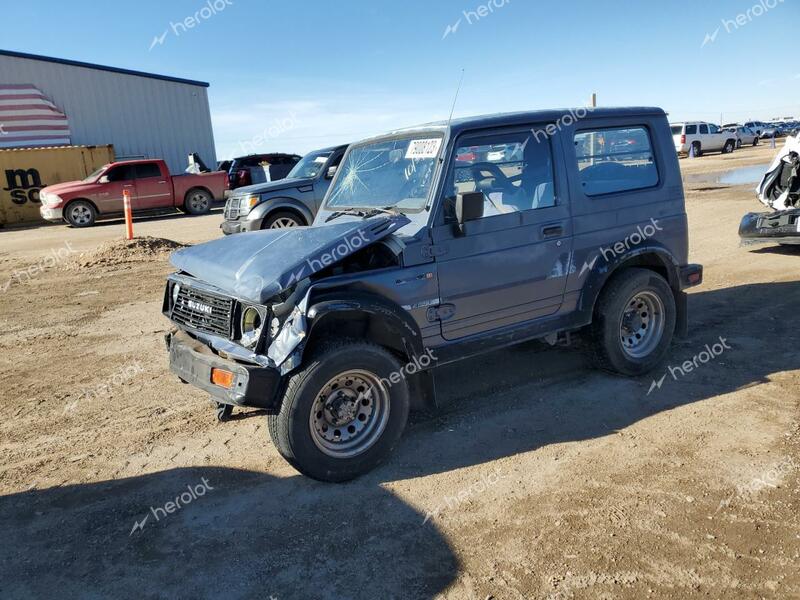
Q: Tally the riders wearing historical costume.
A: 0